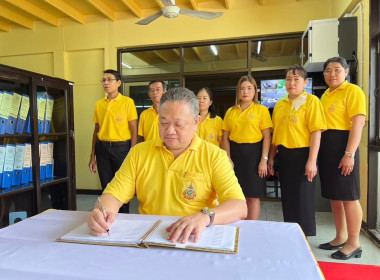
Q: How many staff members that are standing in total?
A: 6